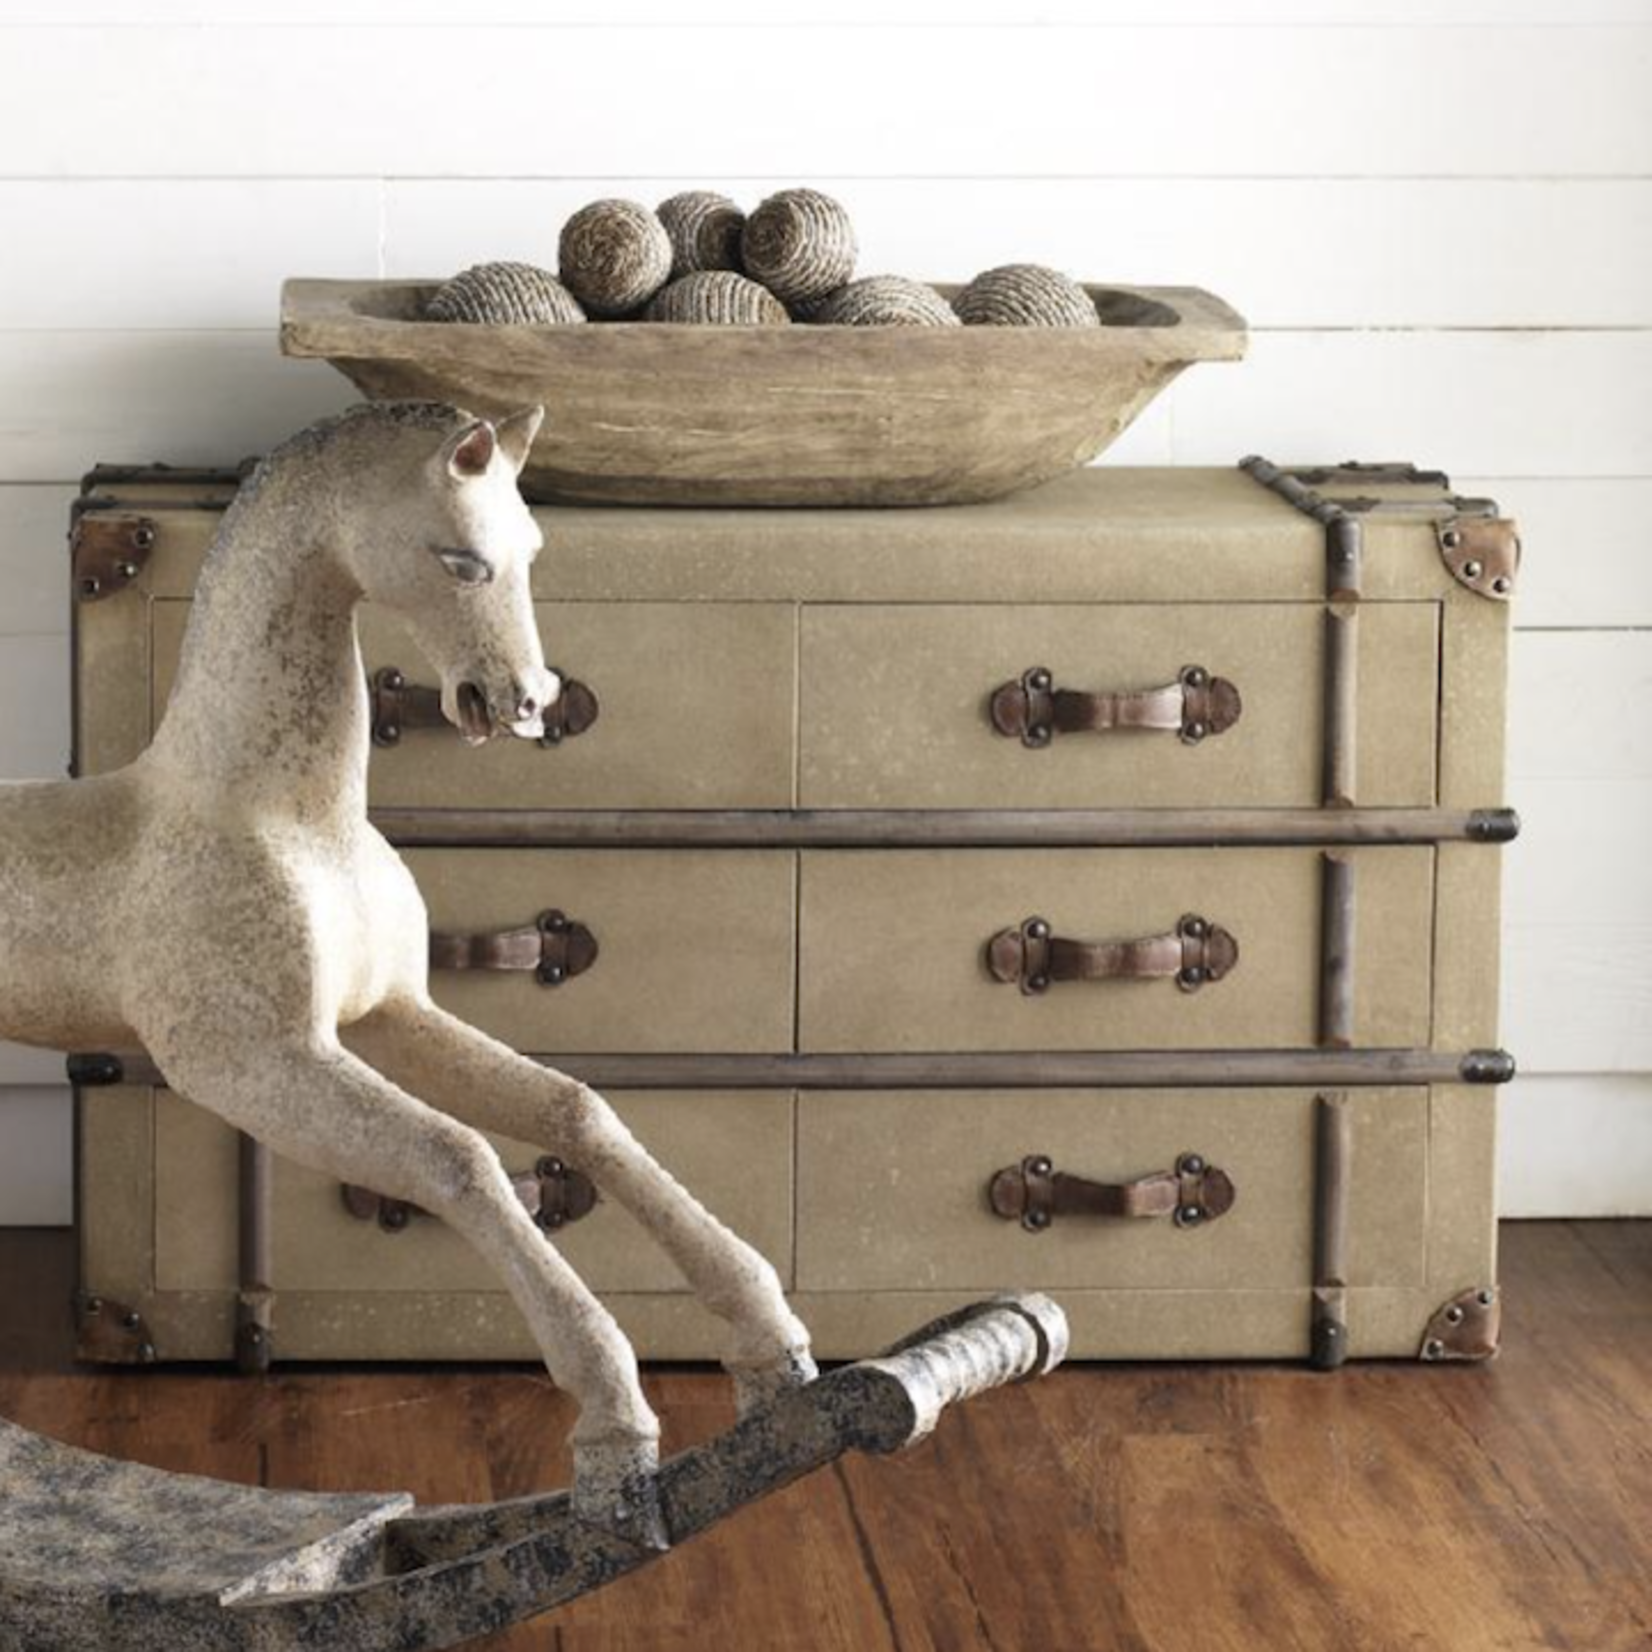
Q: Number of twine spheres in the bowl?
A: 7